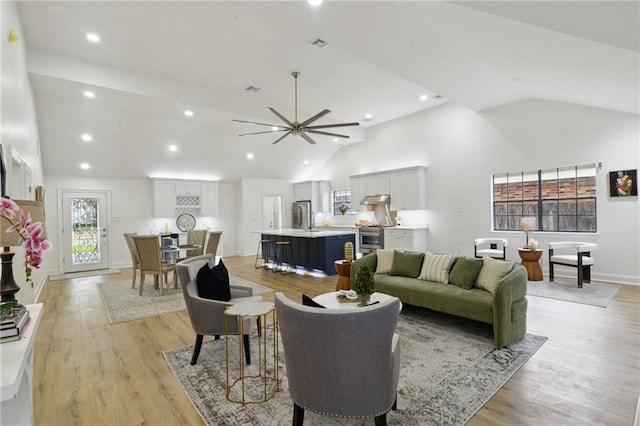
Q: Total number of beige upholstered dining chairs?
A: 4